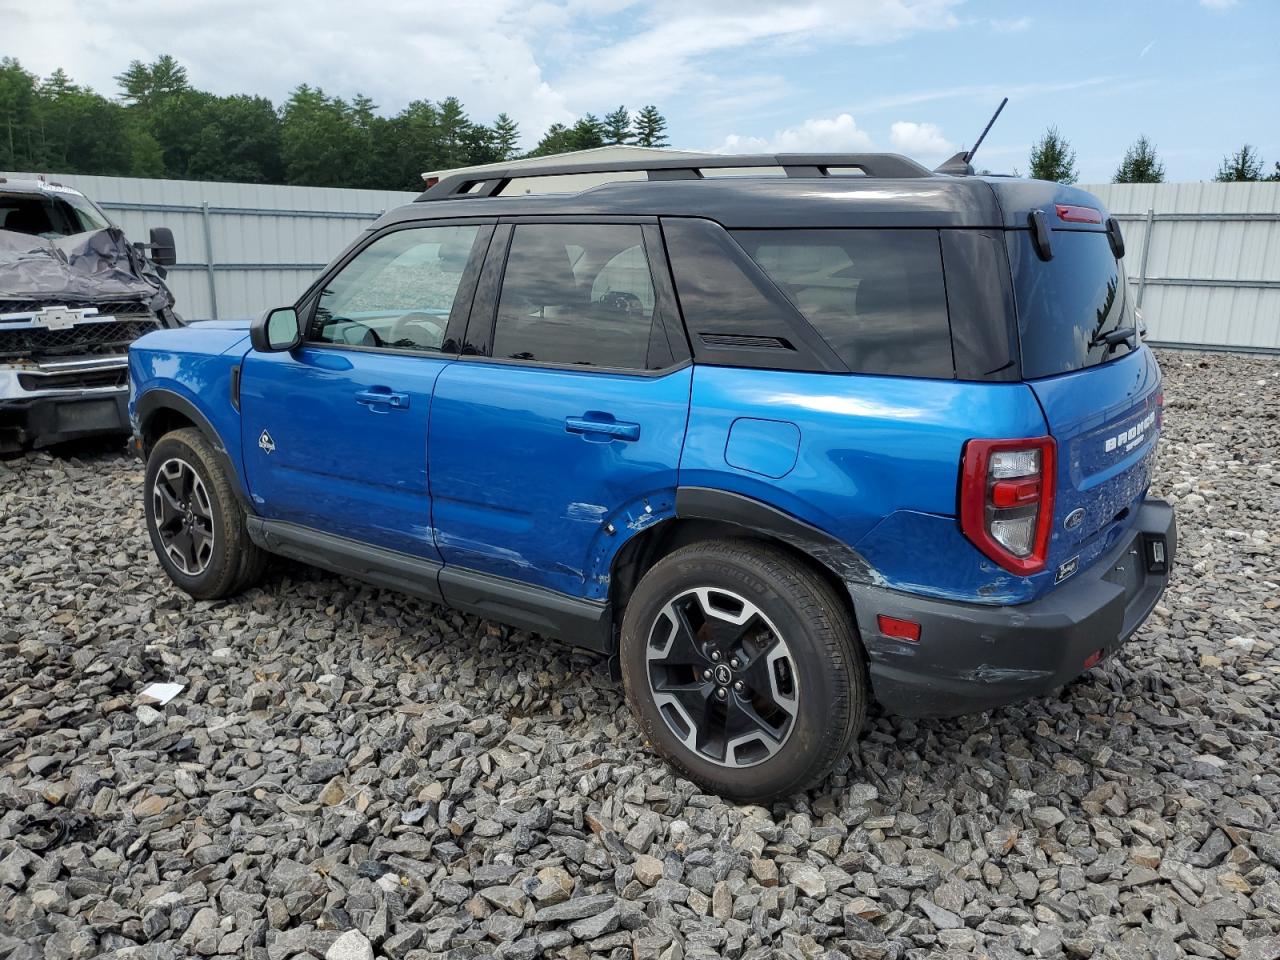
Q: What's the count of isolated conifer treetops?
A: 3